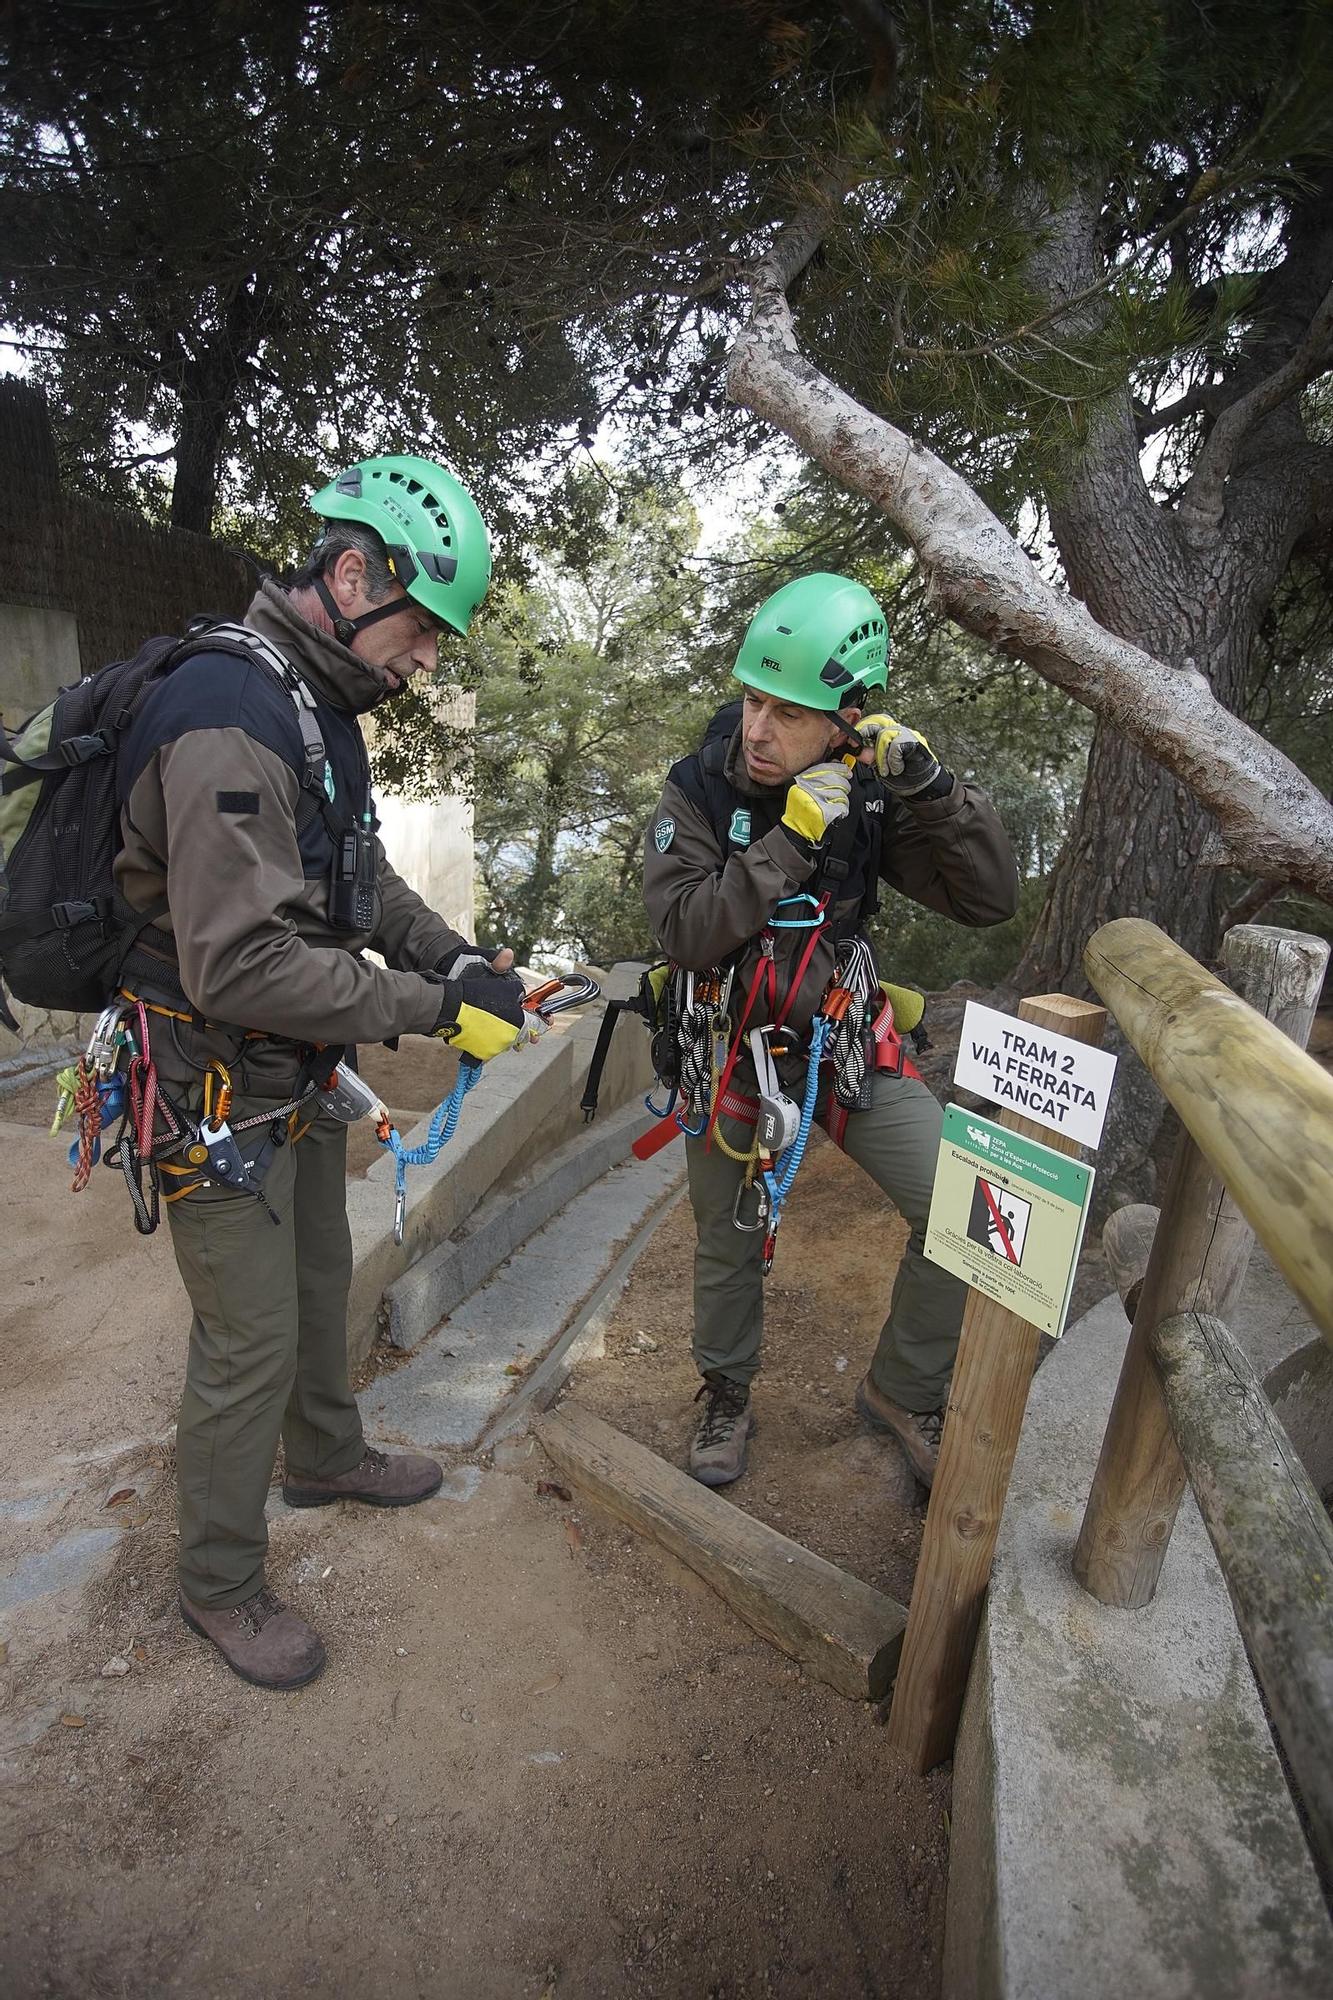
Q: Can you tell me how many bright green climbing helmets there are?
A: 2